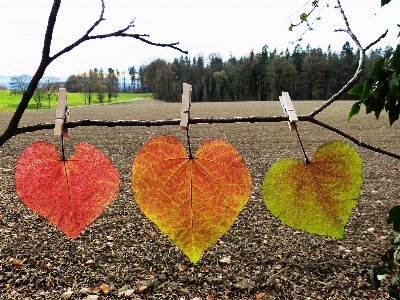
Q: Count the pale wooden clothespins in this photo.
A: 3